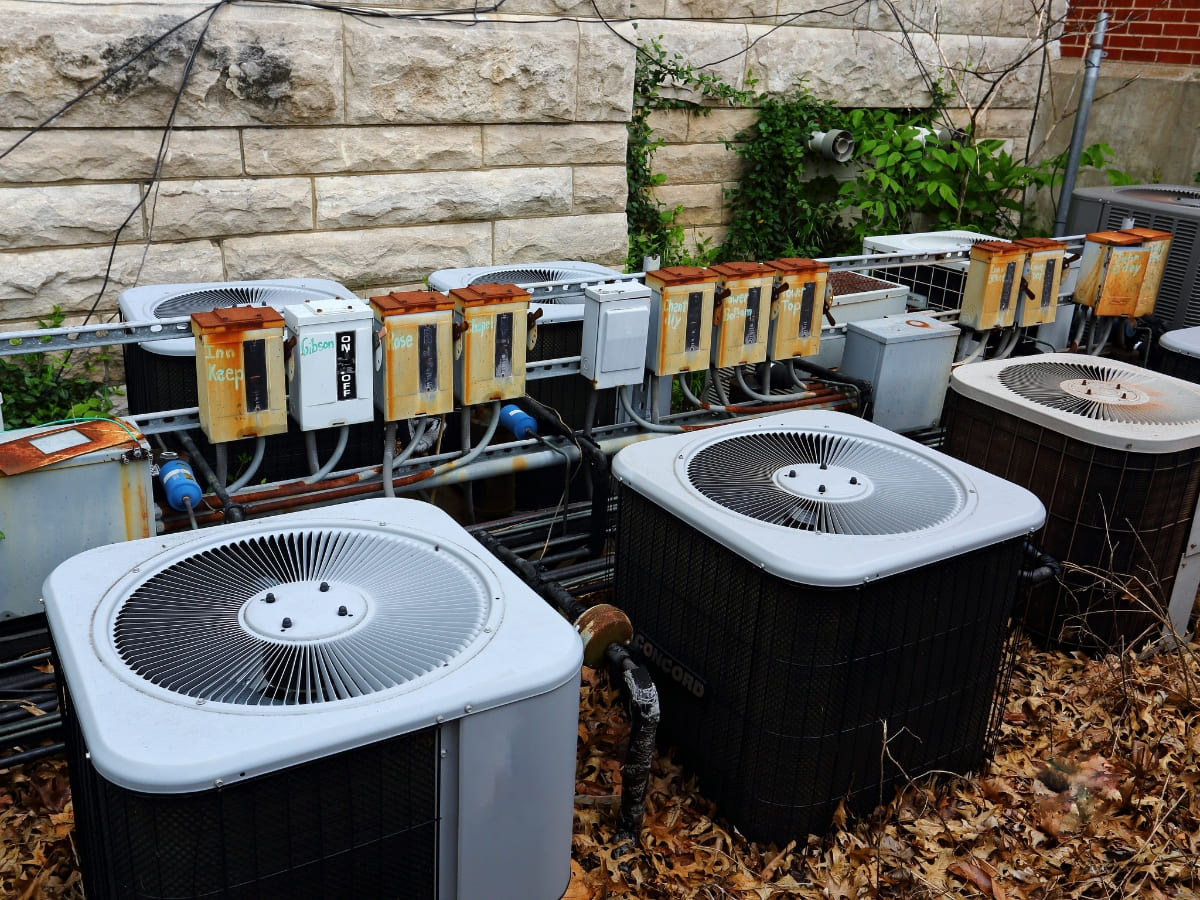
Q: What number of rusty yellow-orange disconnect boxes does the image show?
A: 10